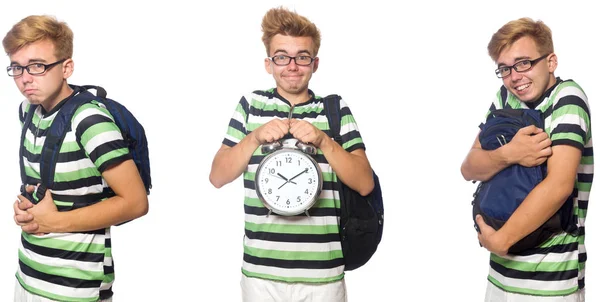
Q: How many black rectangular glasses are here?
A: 3